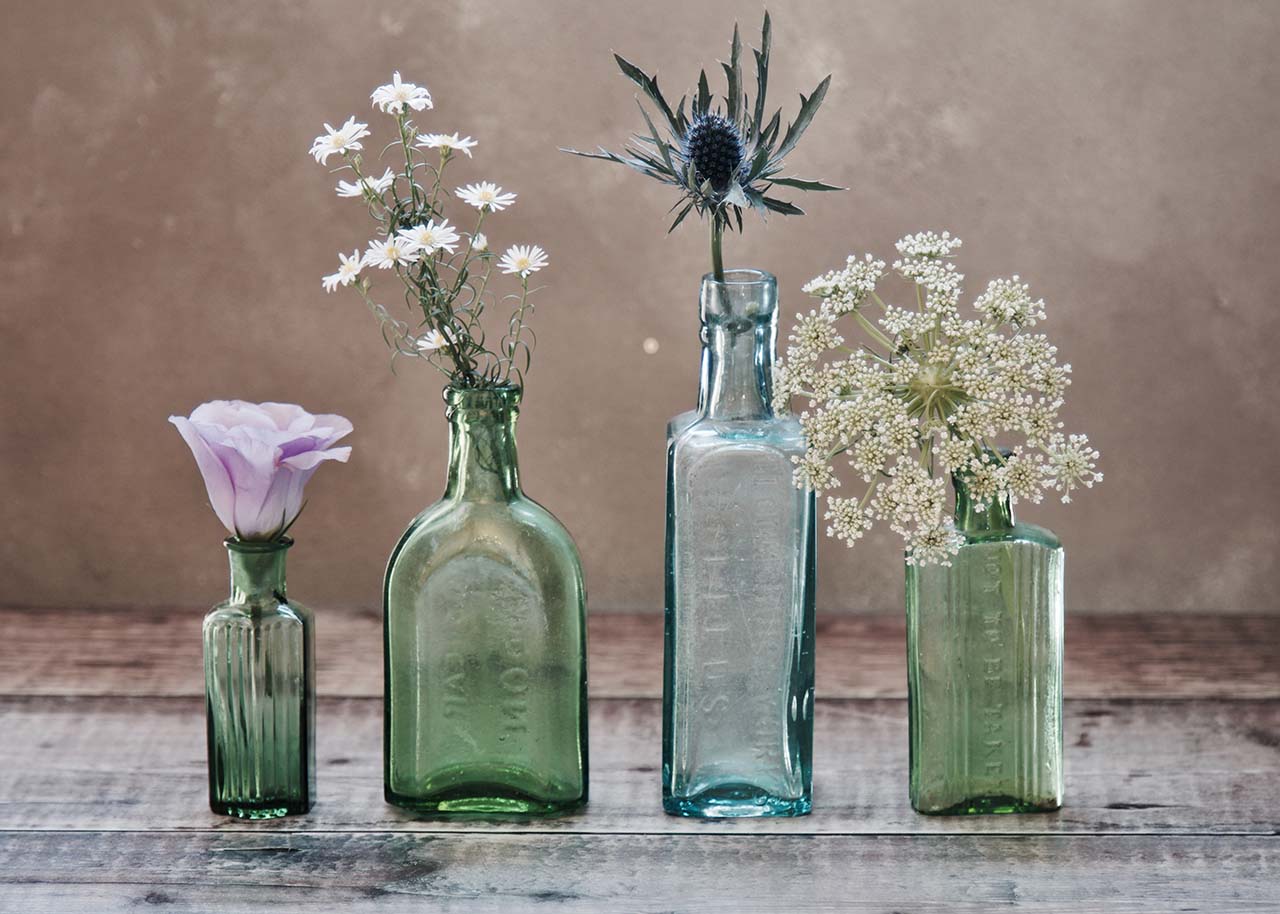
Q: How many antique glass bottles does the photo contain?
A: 4